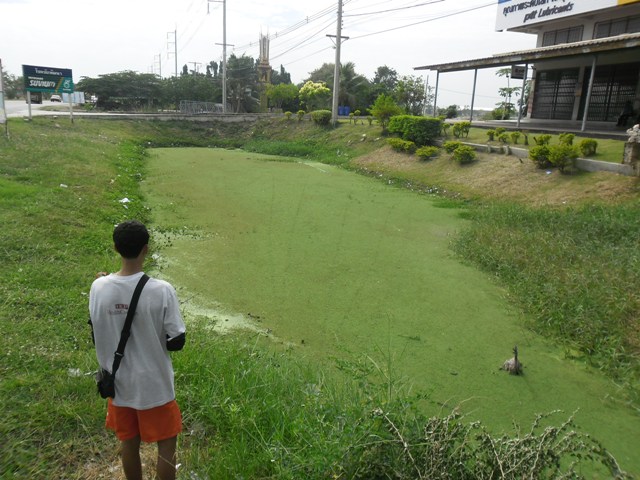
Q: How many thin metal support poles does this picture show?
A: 4